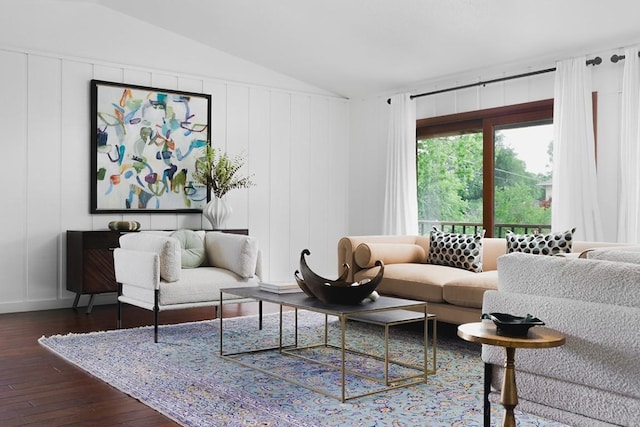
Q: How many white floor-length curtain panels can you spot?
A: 3